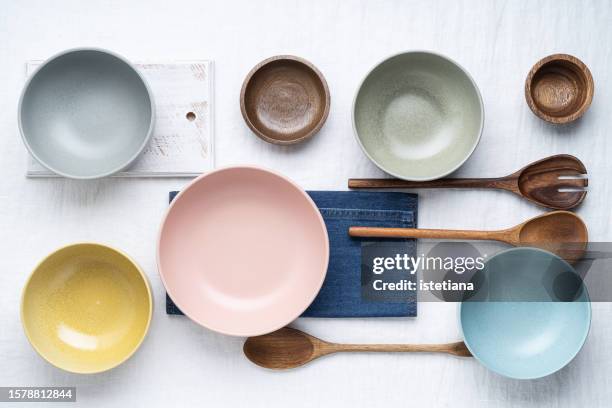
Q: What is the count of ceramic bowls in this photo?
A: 5